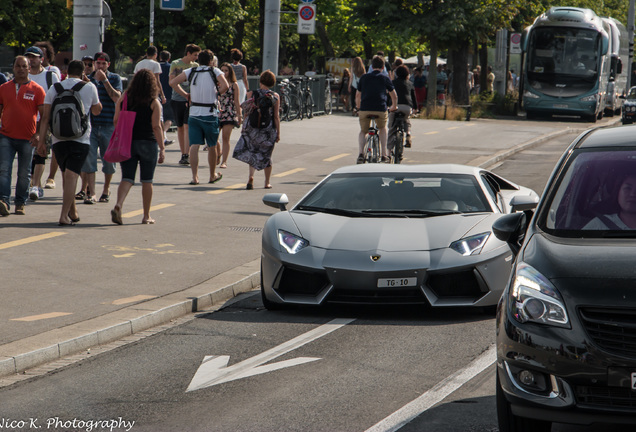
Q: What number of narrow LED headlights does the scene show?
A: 2